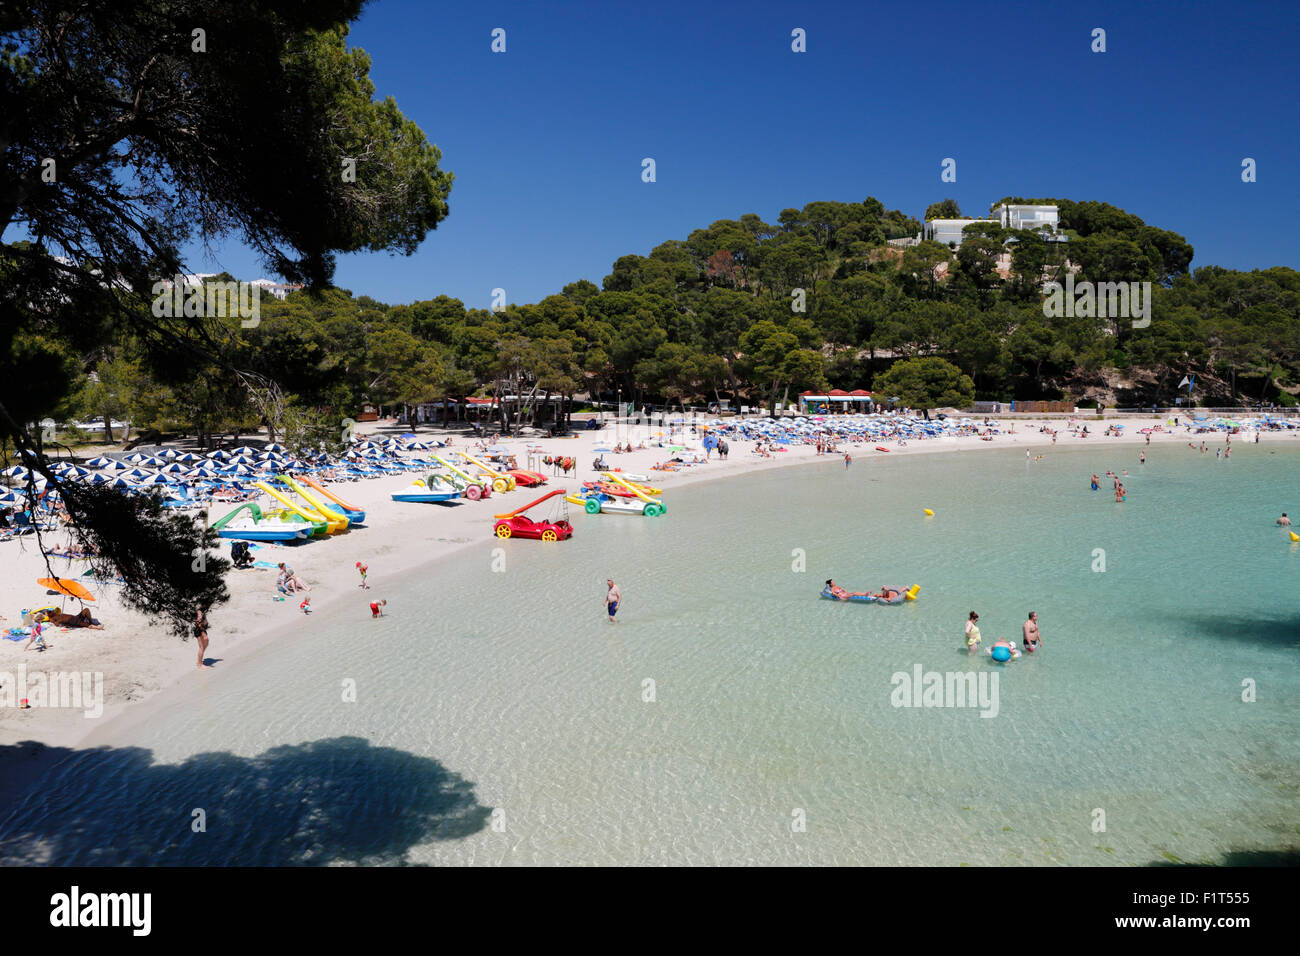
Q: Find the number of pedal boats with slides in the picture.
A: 9